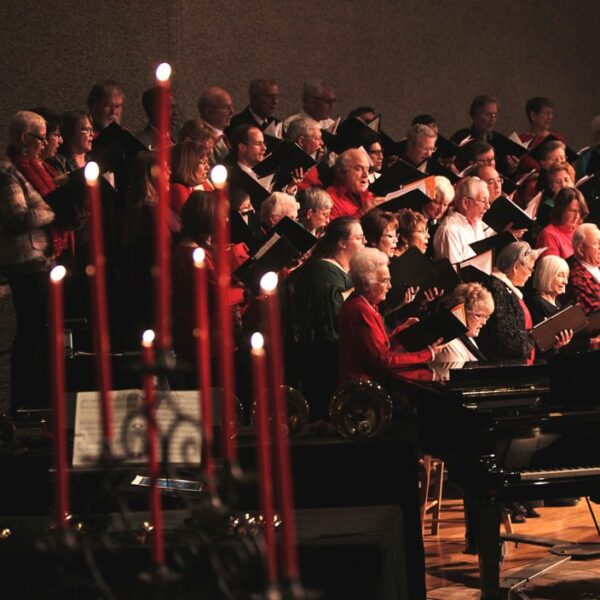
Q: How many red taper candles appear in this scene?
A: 8